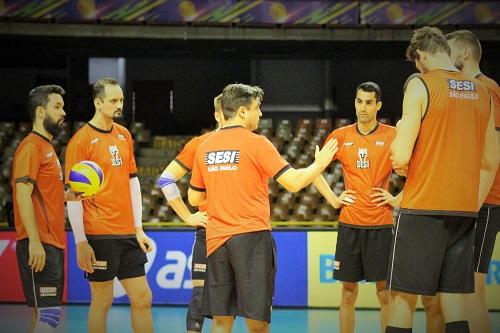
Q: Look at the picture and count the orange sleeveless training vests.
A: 1